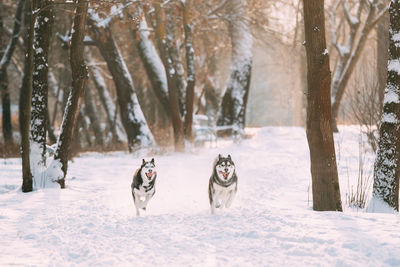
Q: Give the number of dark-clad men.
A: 0